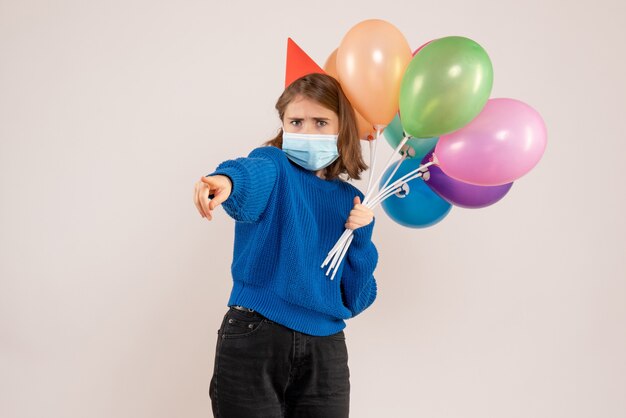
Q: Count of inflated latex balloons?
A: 8